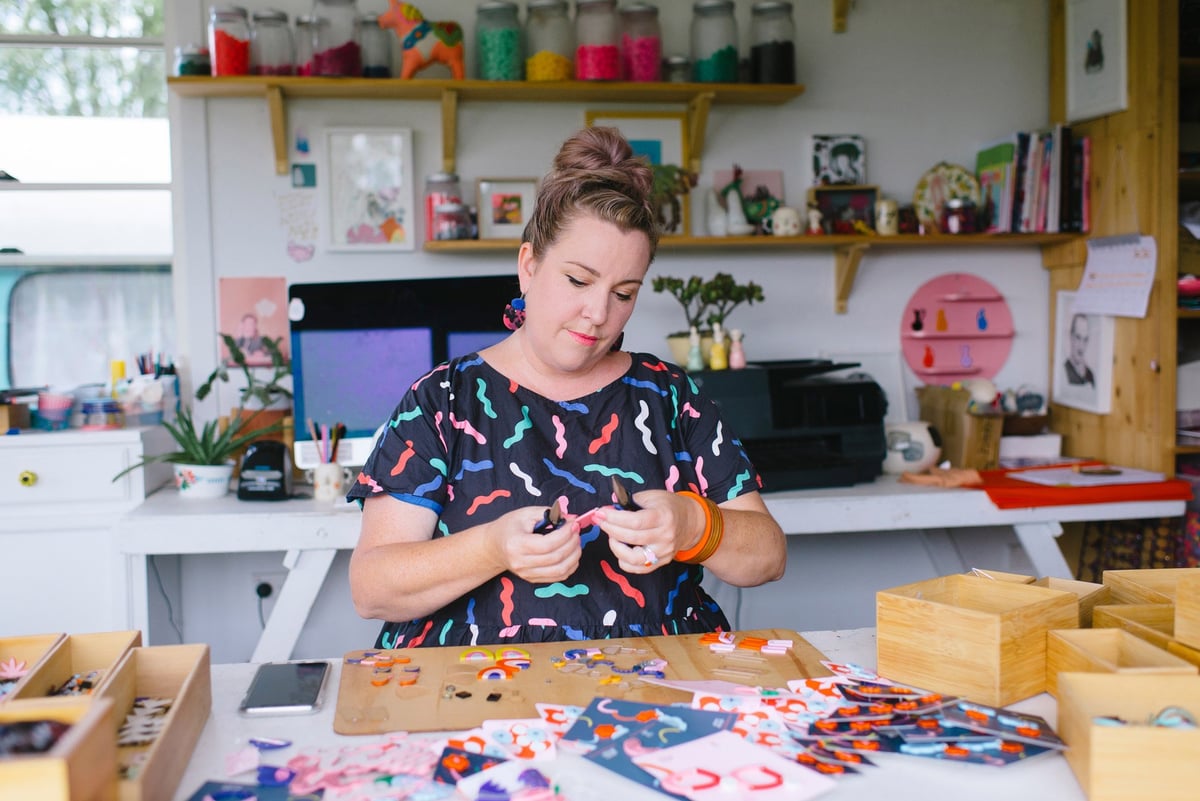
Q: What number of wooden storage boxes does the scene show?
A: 12